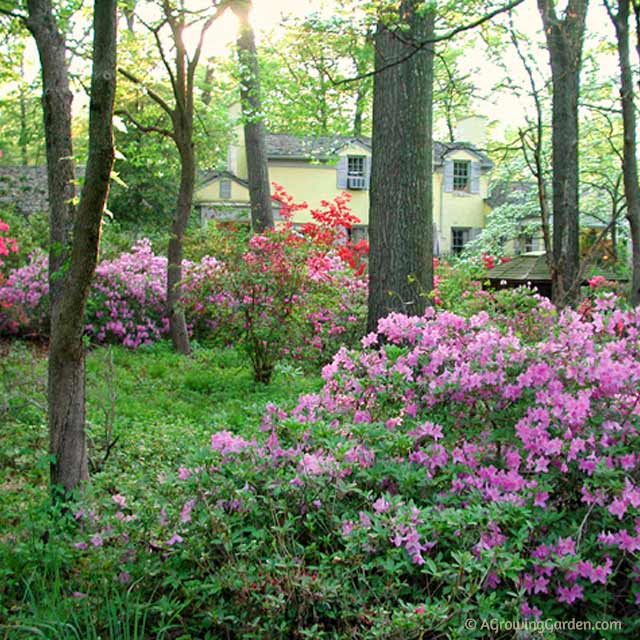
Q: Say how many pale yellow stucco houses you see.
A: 1